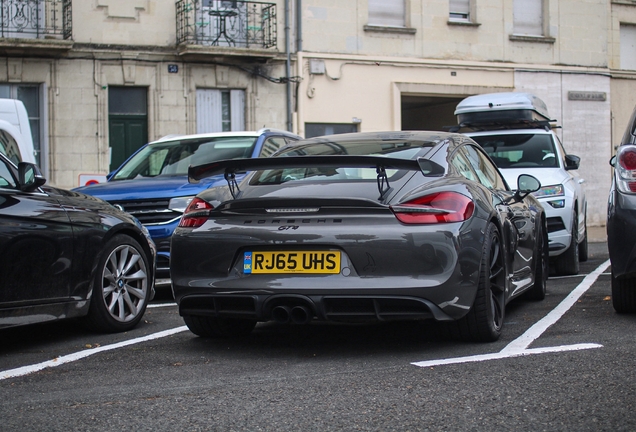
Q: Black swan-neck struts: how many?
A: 2